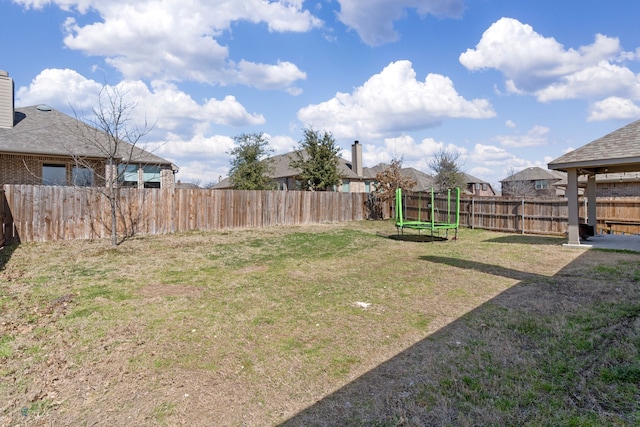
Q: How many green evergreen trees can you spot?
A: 2